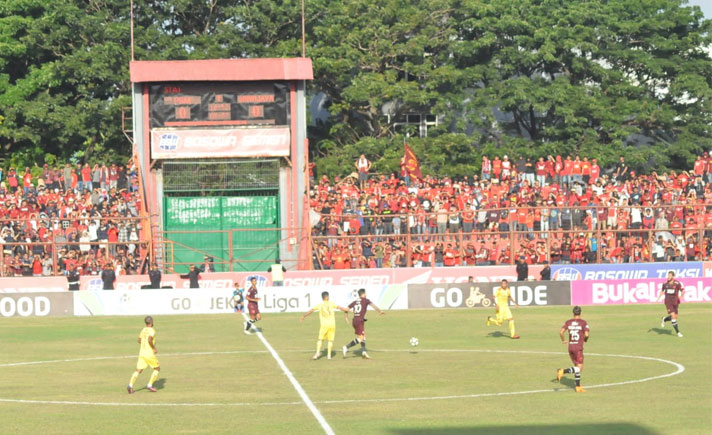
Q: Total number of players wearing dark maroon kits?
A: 4